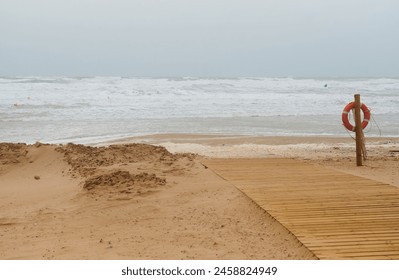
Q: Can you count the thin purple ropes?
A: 0